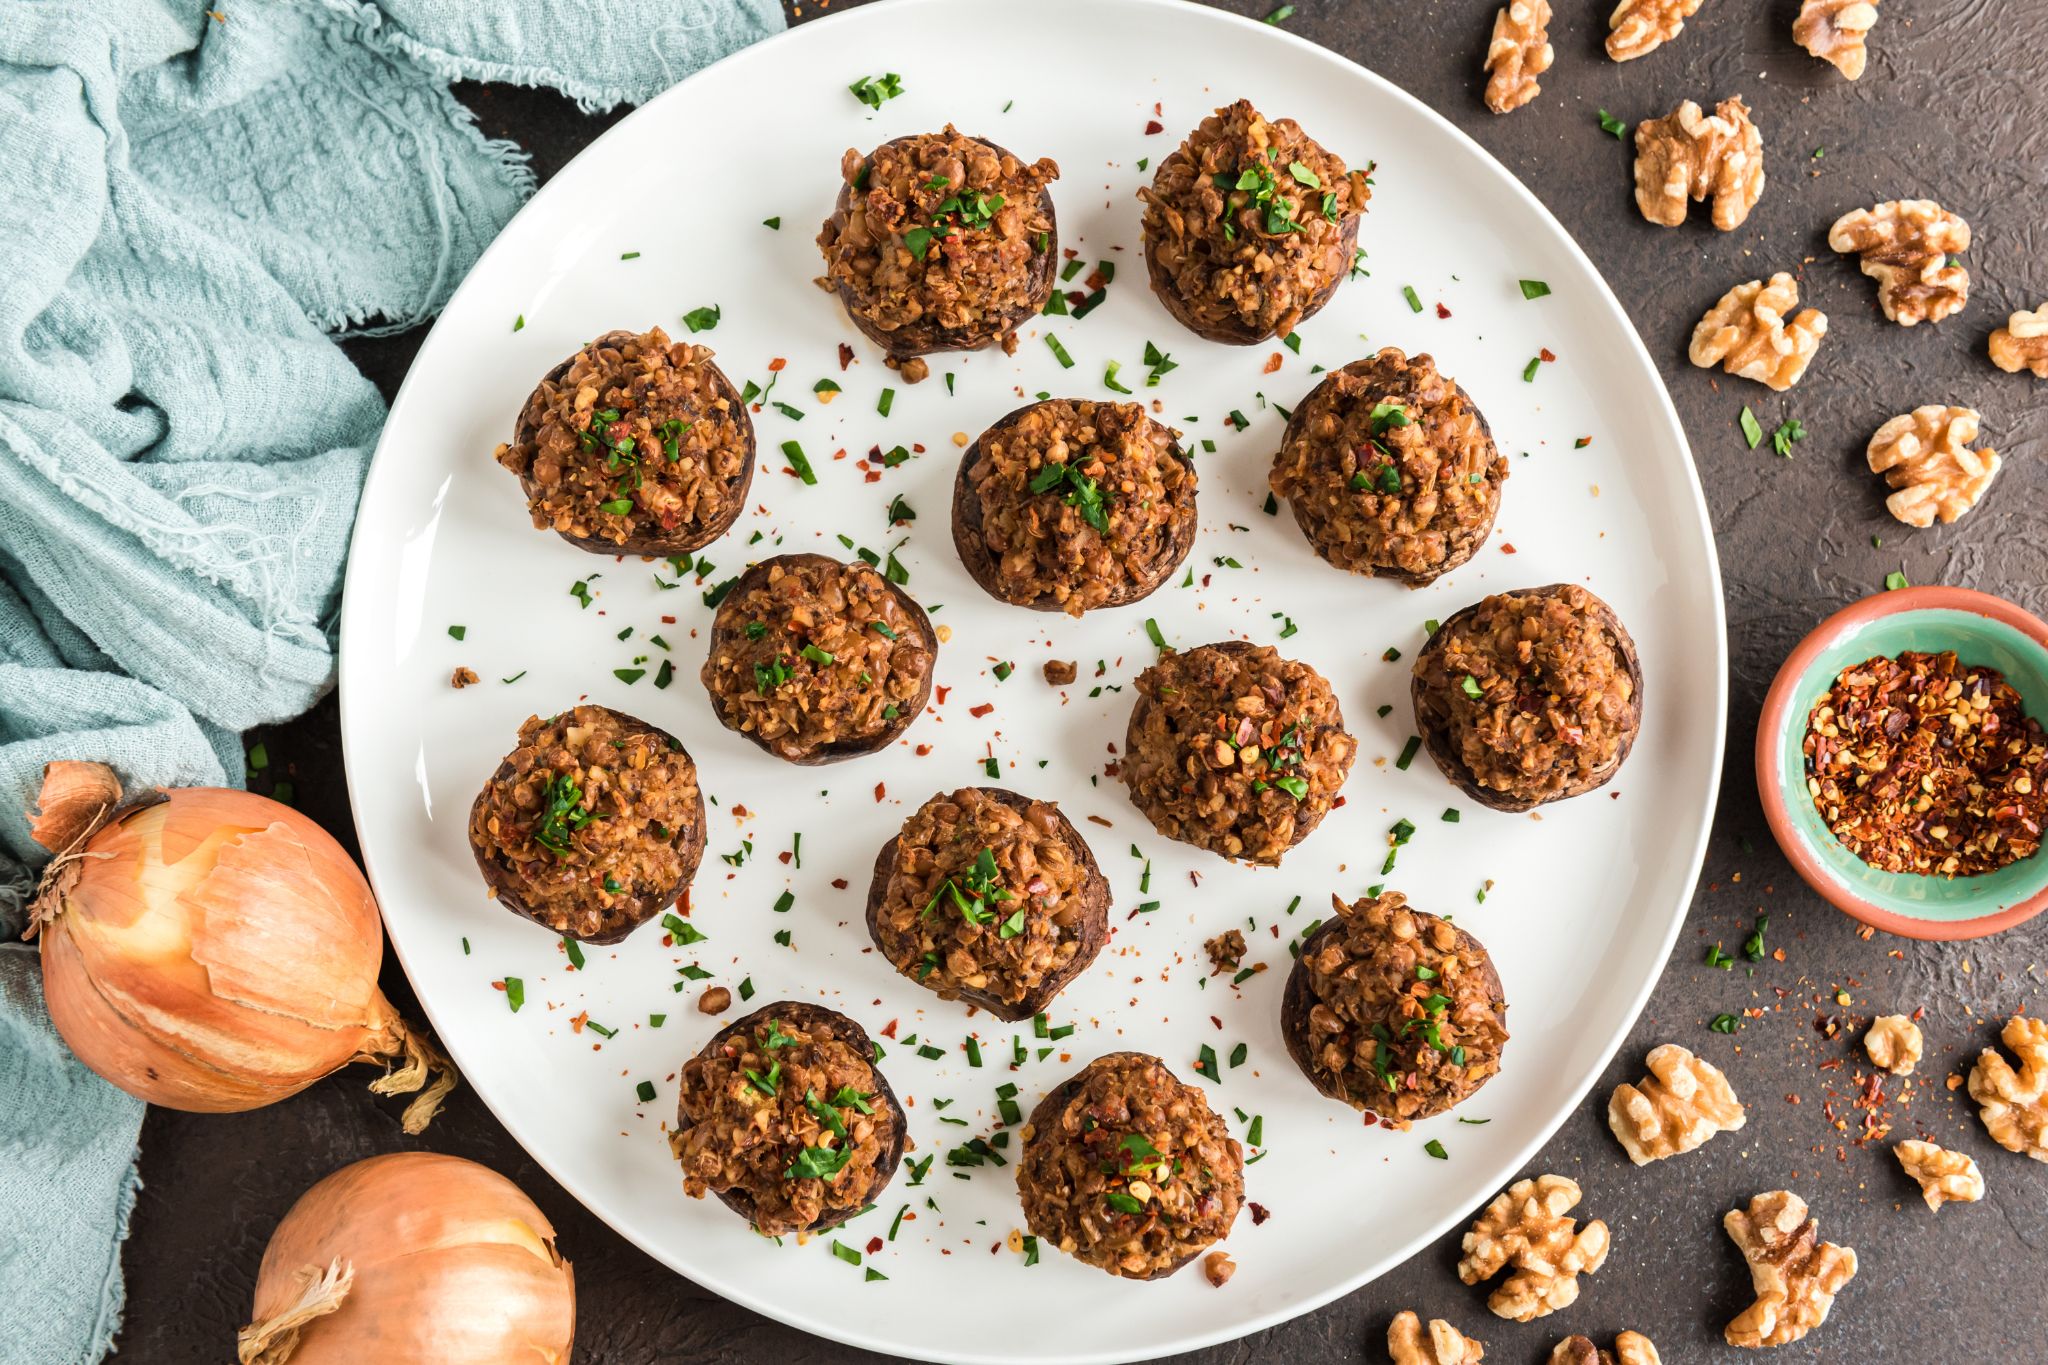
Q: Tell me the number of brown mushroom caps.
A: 13